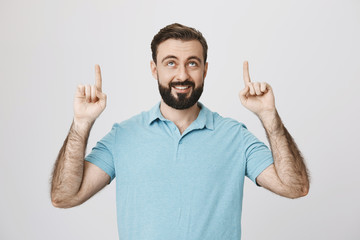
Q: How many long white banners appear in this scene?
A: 0